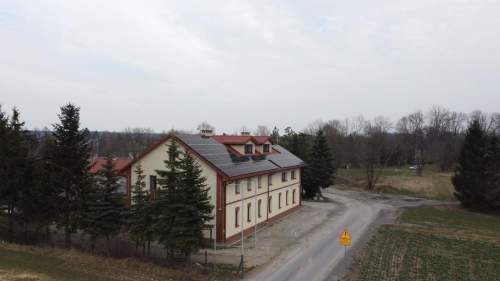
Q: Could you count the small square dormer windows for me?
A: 2